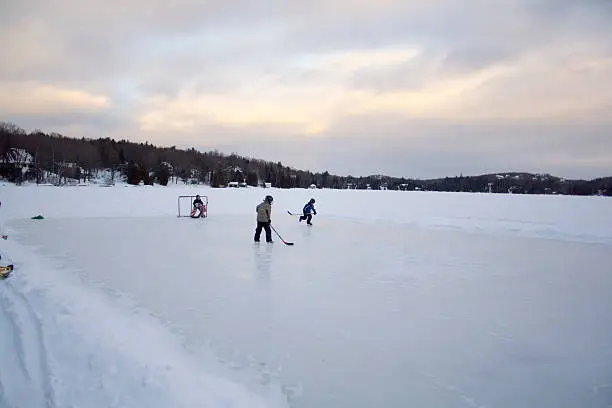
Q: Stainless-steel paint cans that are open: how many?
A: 0